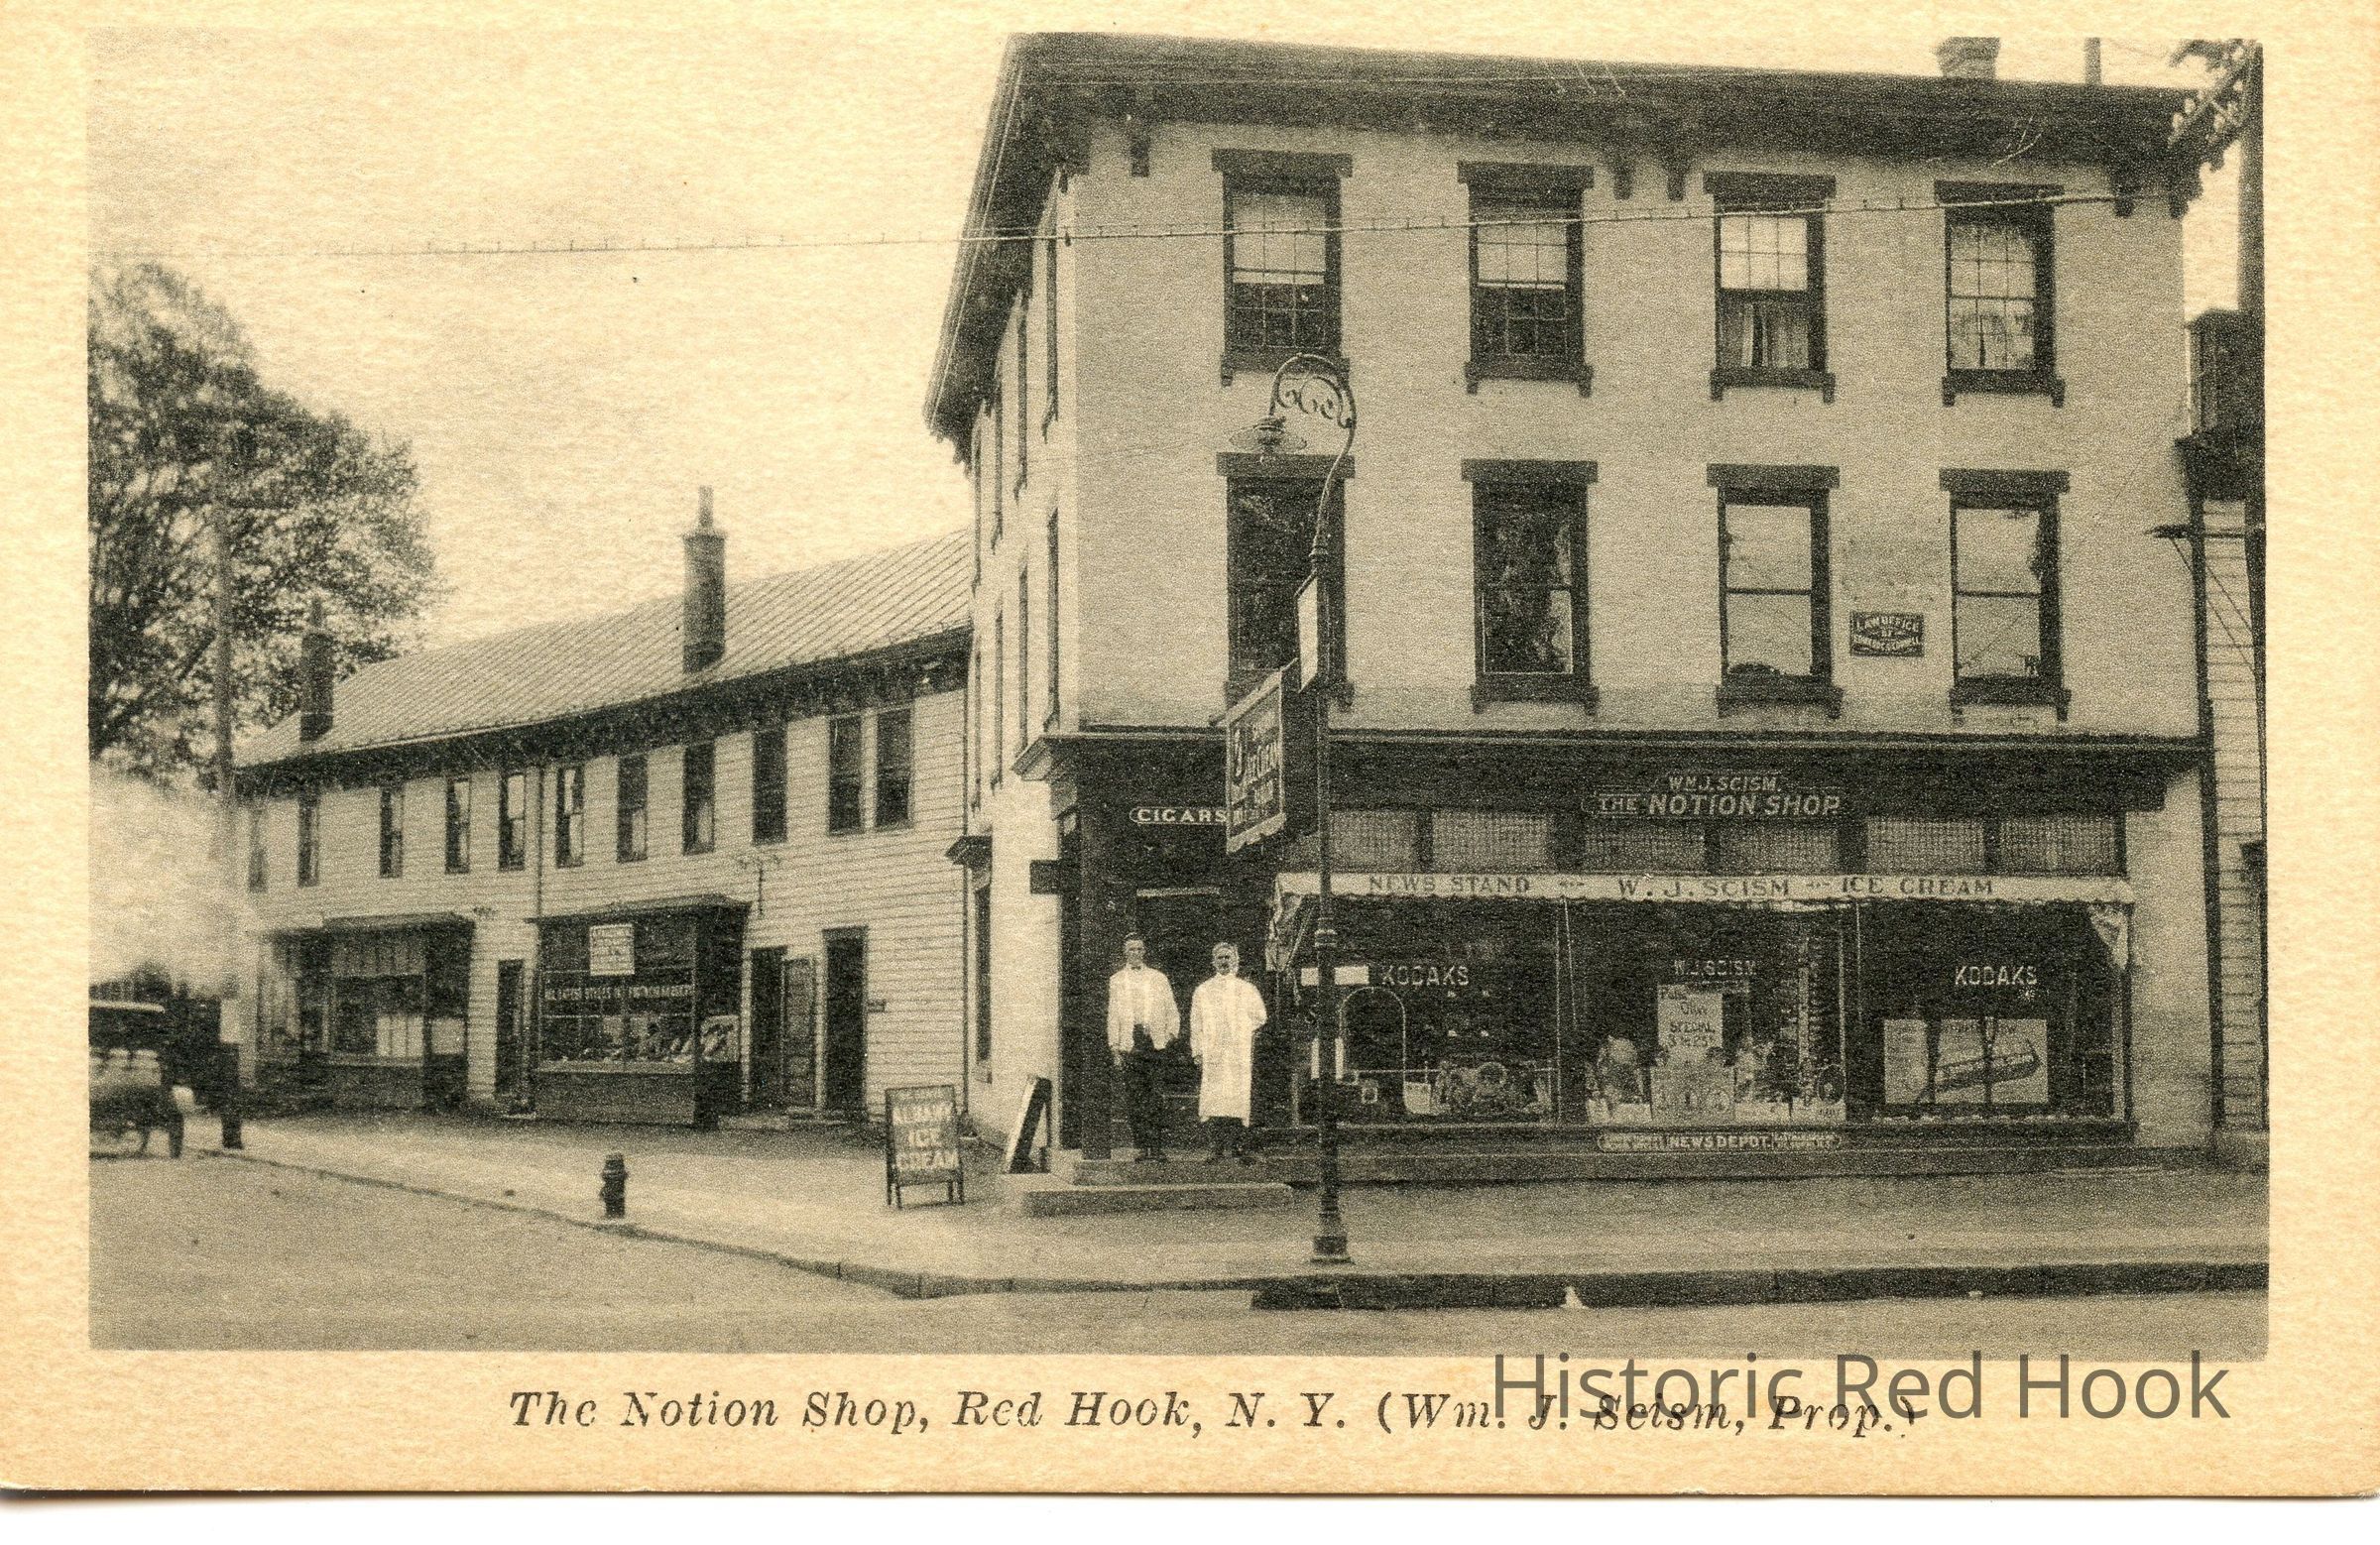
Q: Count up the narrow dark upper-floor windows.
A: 11